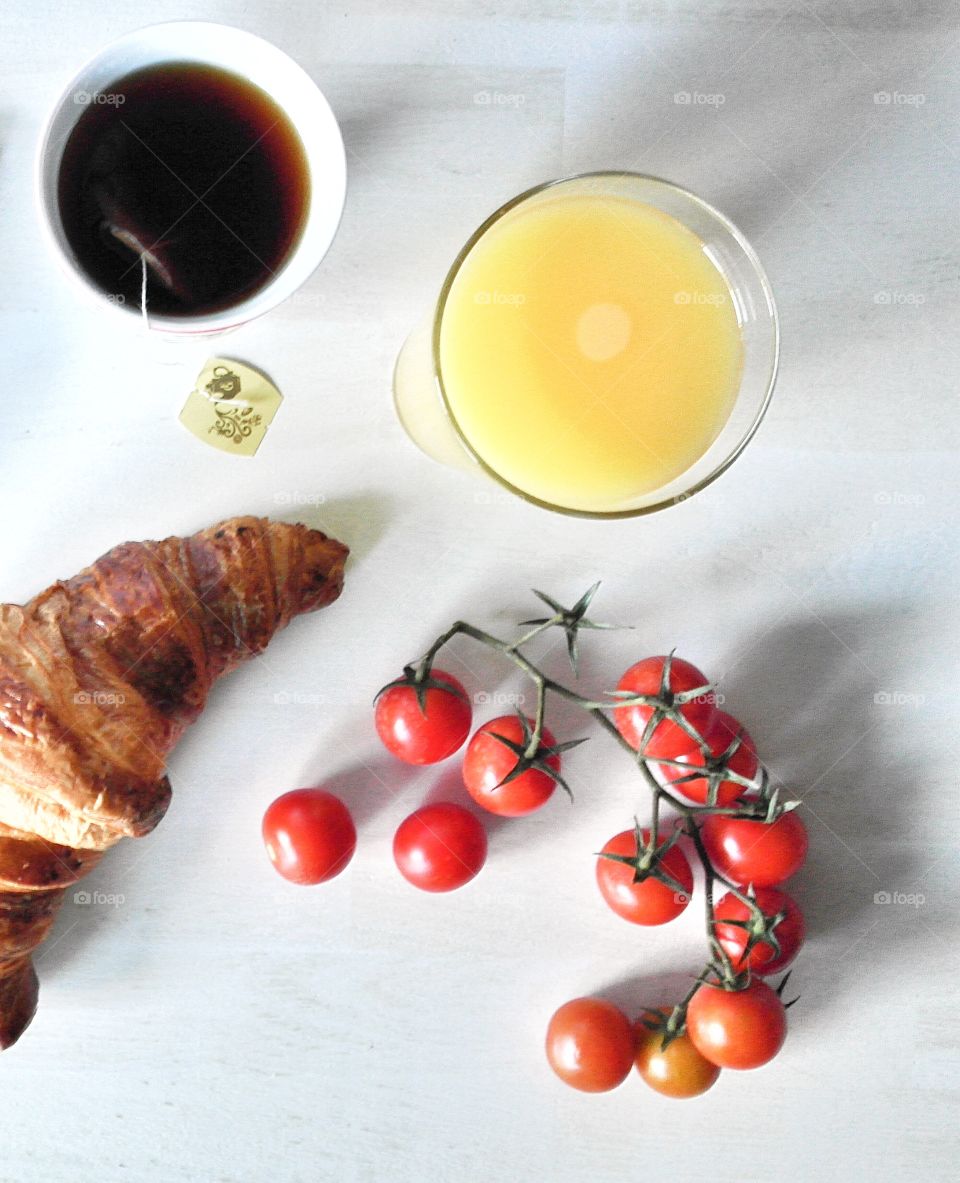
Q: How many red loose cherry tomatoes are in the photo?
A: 3